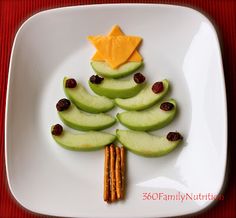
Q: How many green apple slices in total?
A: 8